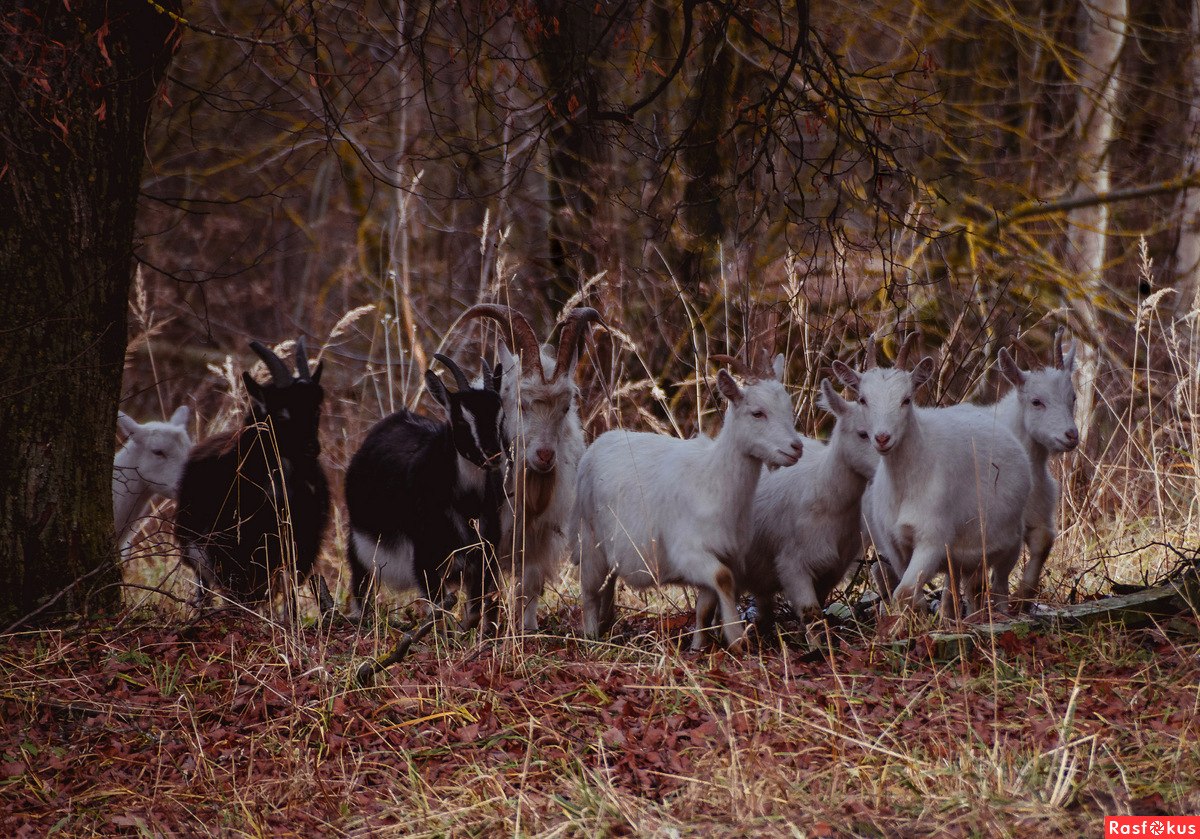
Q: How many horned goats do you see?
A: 6